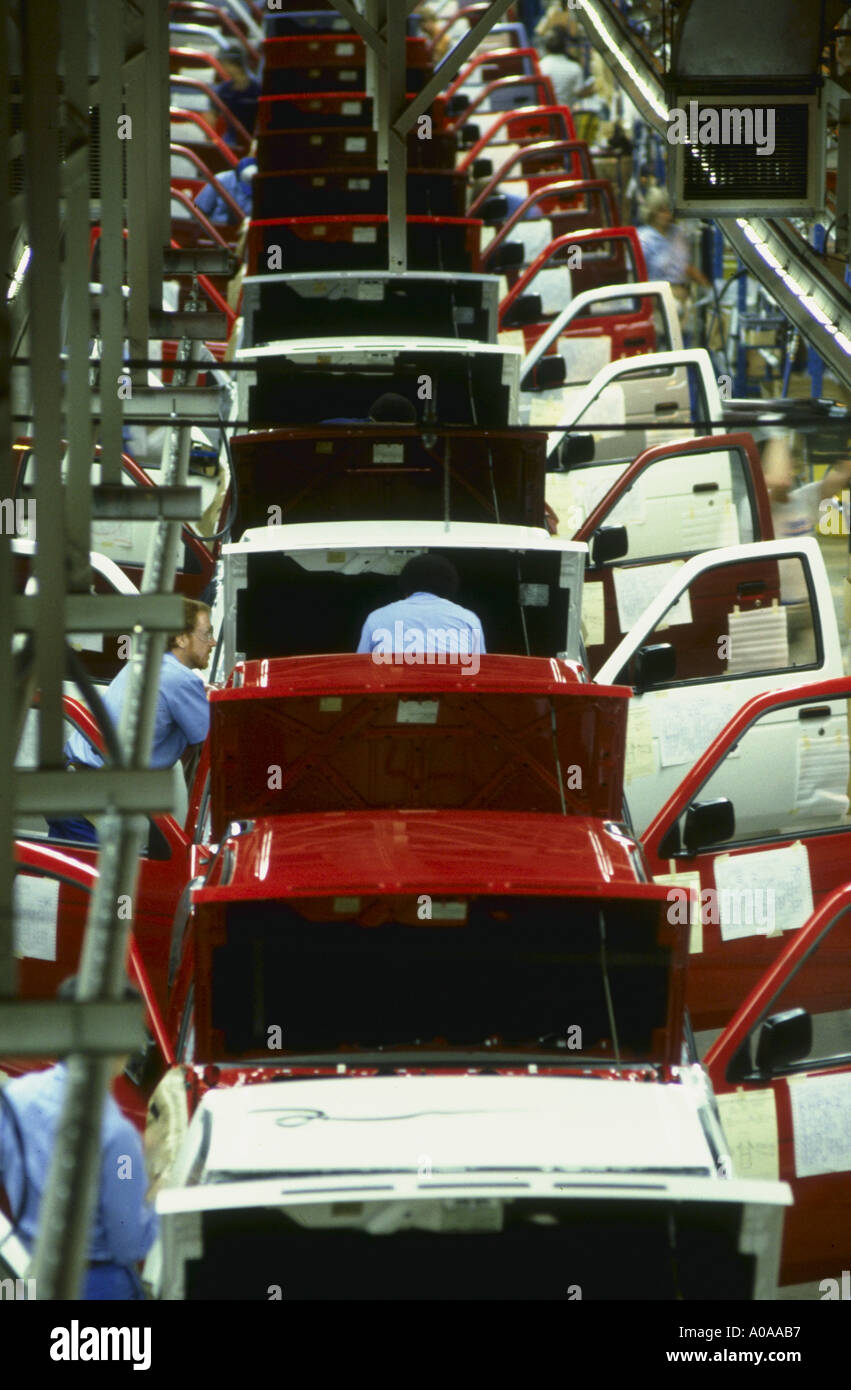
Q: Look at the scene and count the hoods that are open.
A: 15